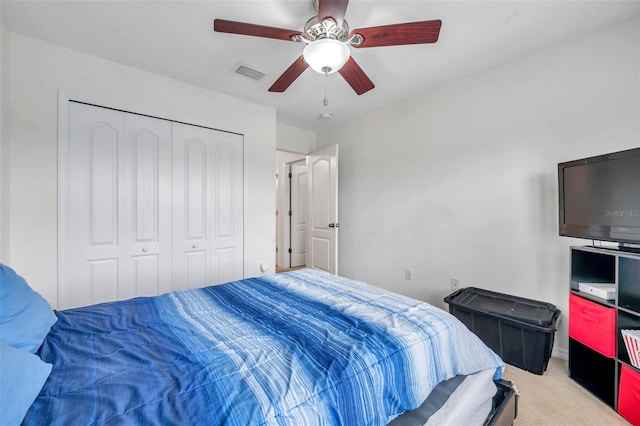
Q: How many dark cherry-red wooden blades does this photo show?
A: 5